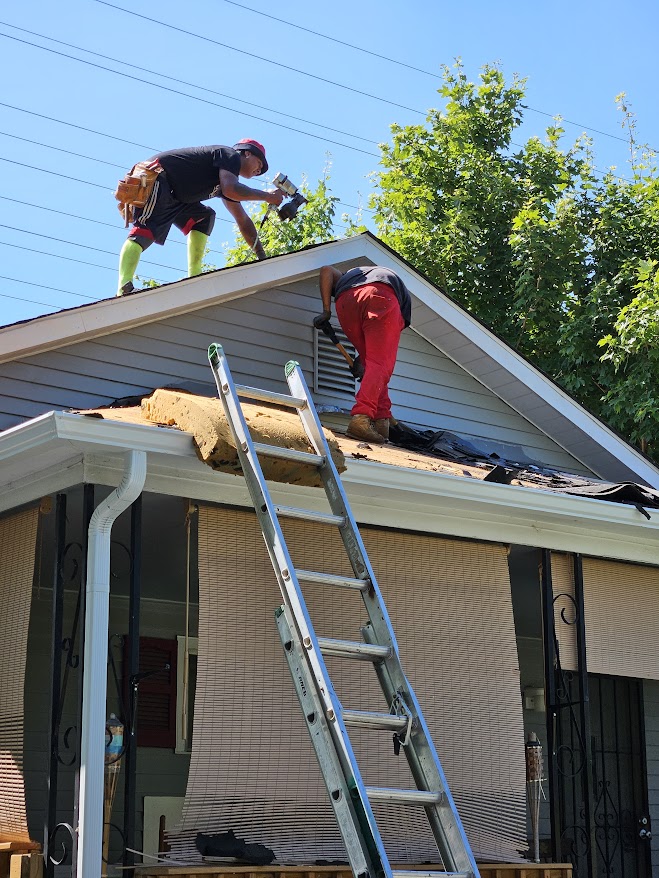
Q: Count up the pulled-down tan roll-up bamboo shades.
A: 3